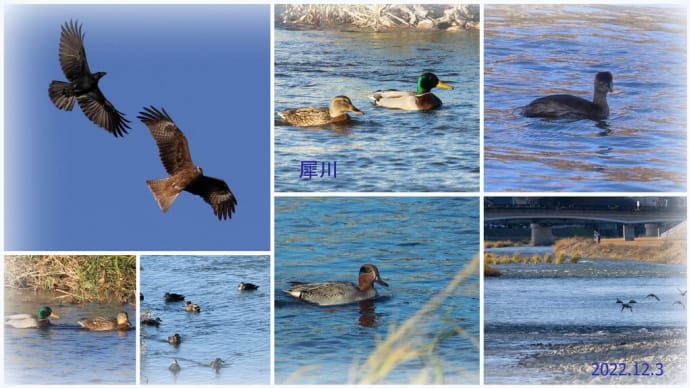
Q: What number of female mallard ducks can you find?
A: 2